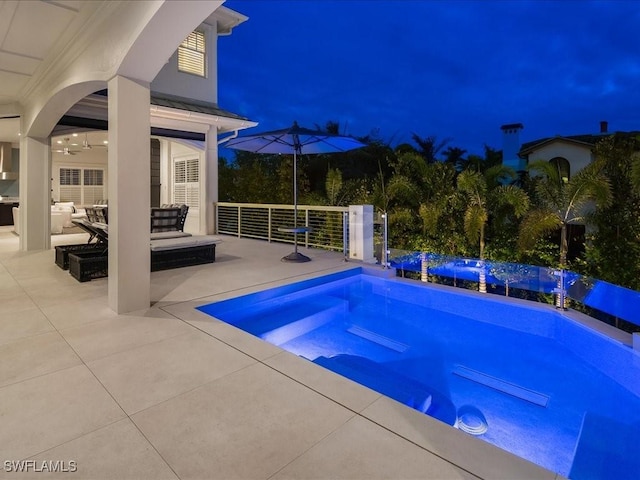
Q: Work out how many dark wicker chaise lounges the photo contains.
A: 2